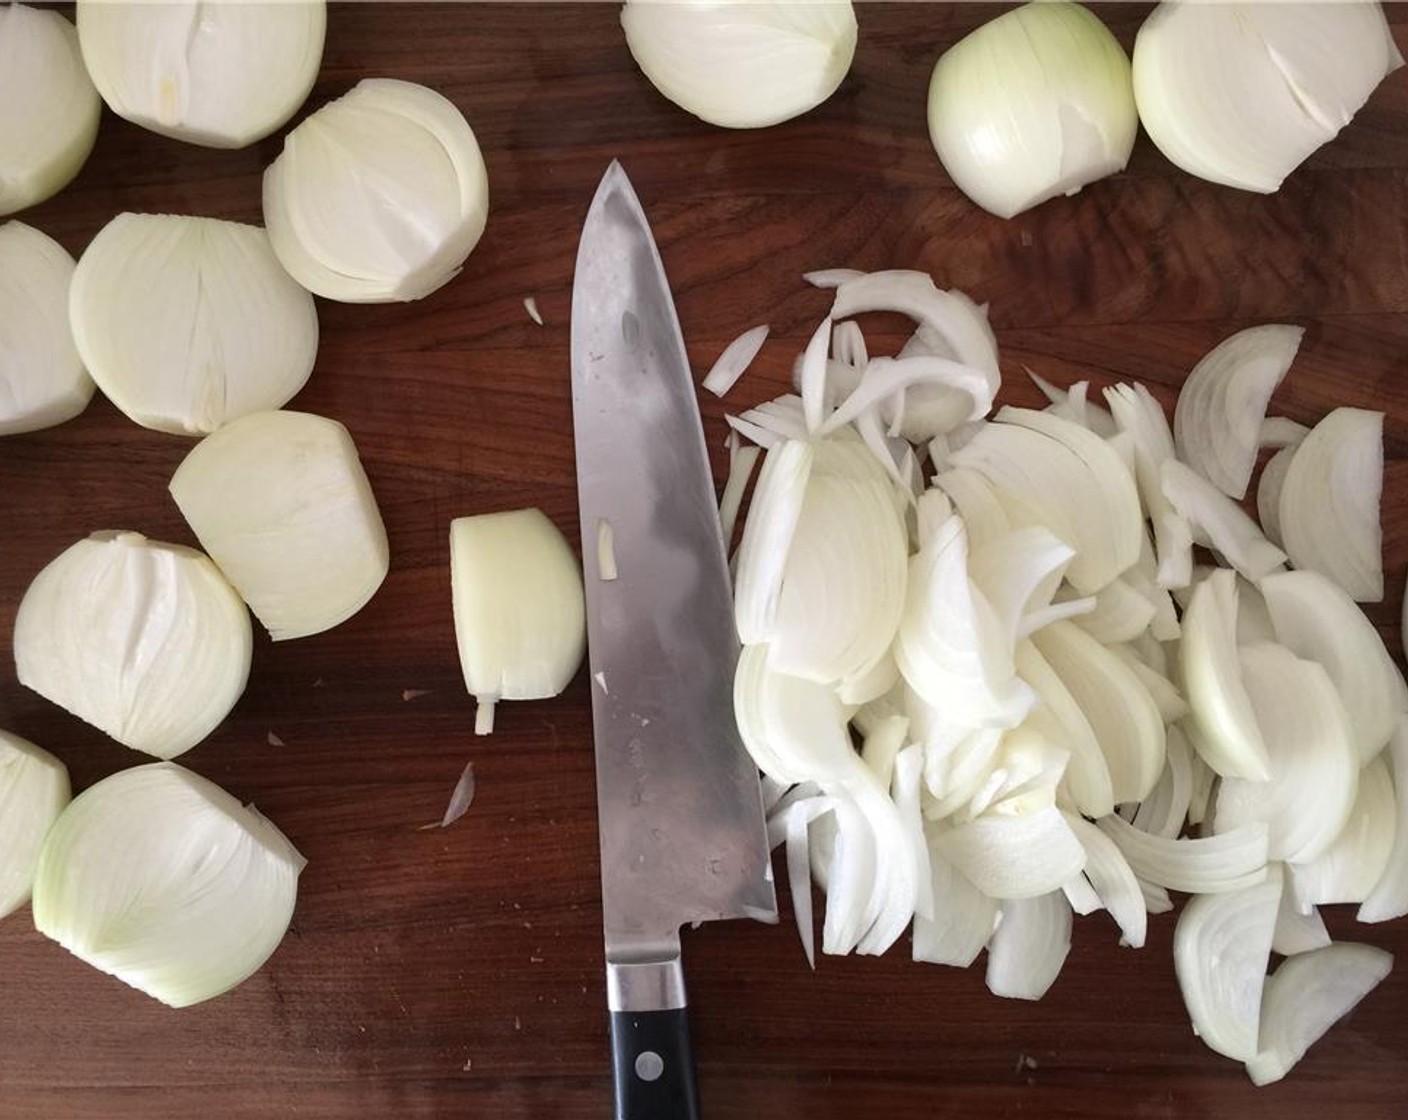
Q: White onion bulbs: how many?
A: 13